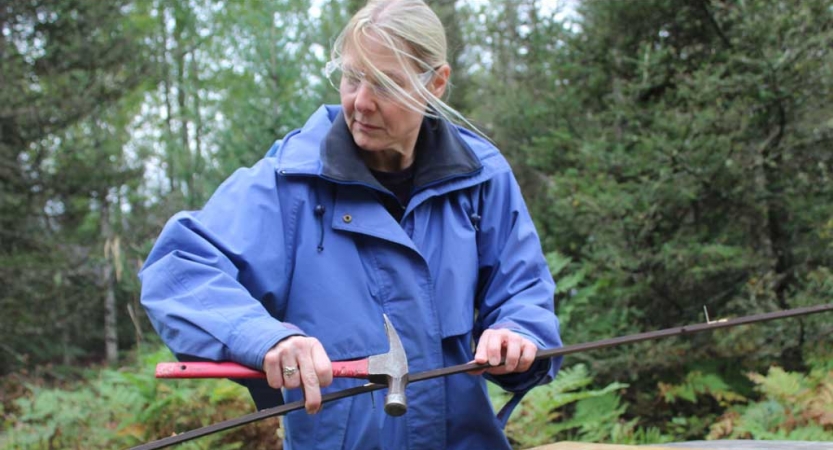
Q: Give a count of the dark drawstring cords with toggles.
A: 2